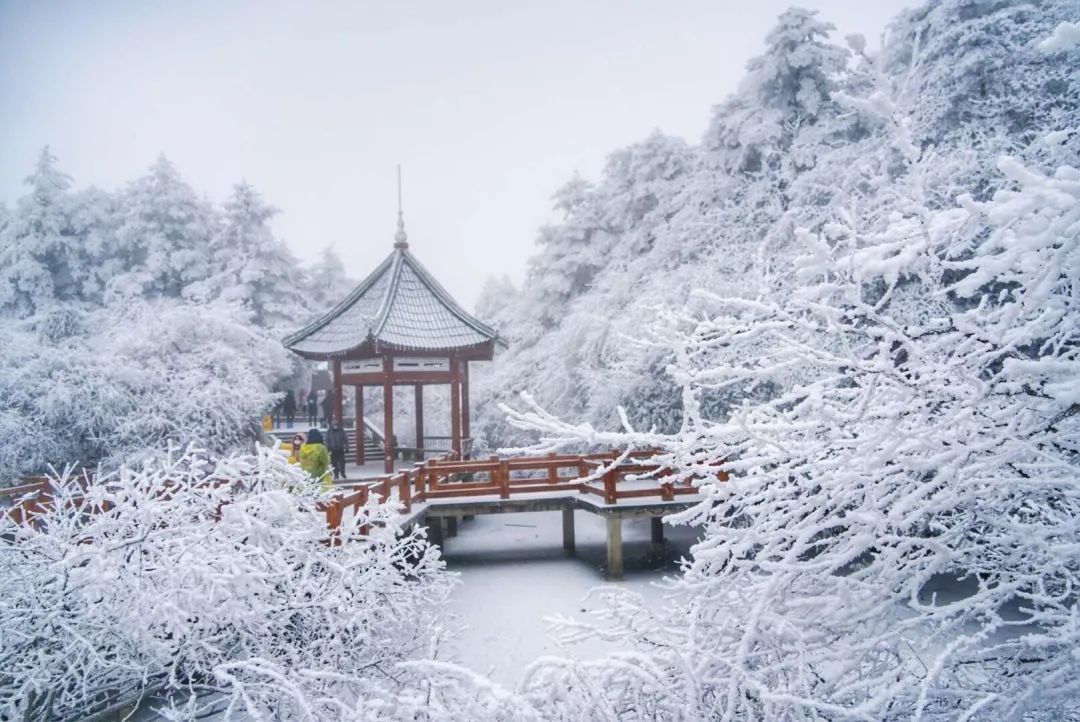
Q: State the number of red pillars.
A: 6